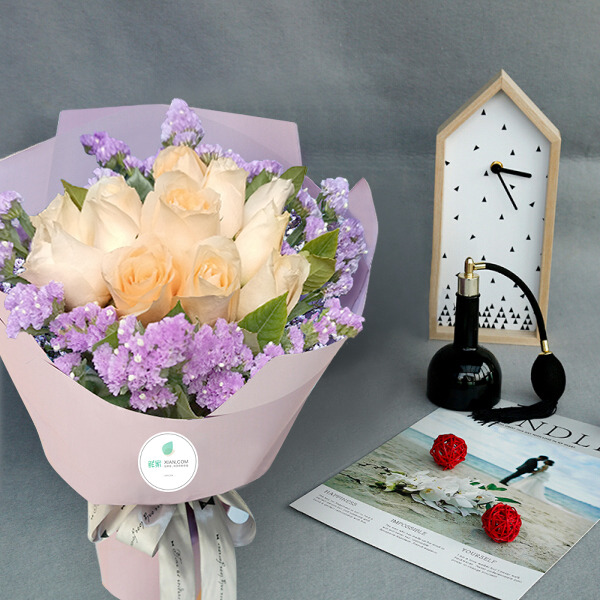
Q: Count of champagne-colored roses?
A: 11